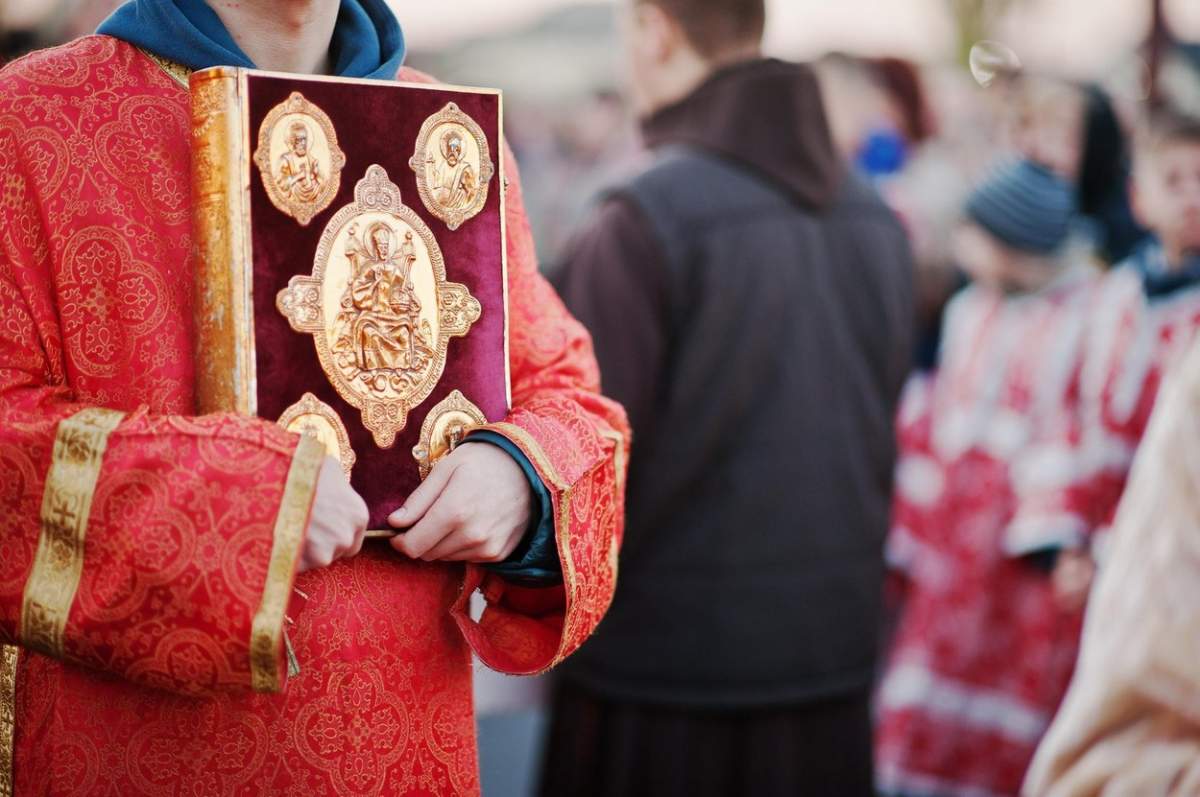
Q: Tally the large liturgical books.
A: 1